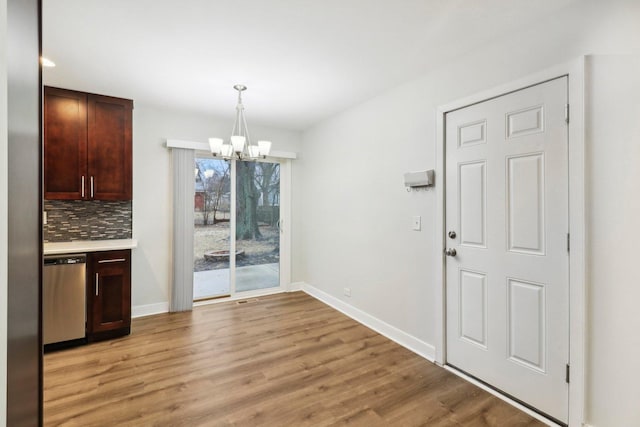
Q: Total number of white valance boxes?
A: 1